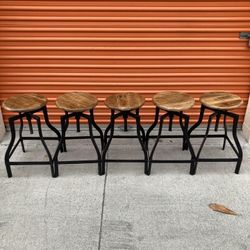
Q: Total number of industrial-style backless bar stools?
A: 5